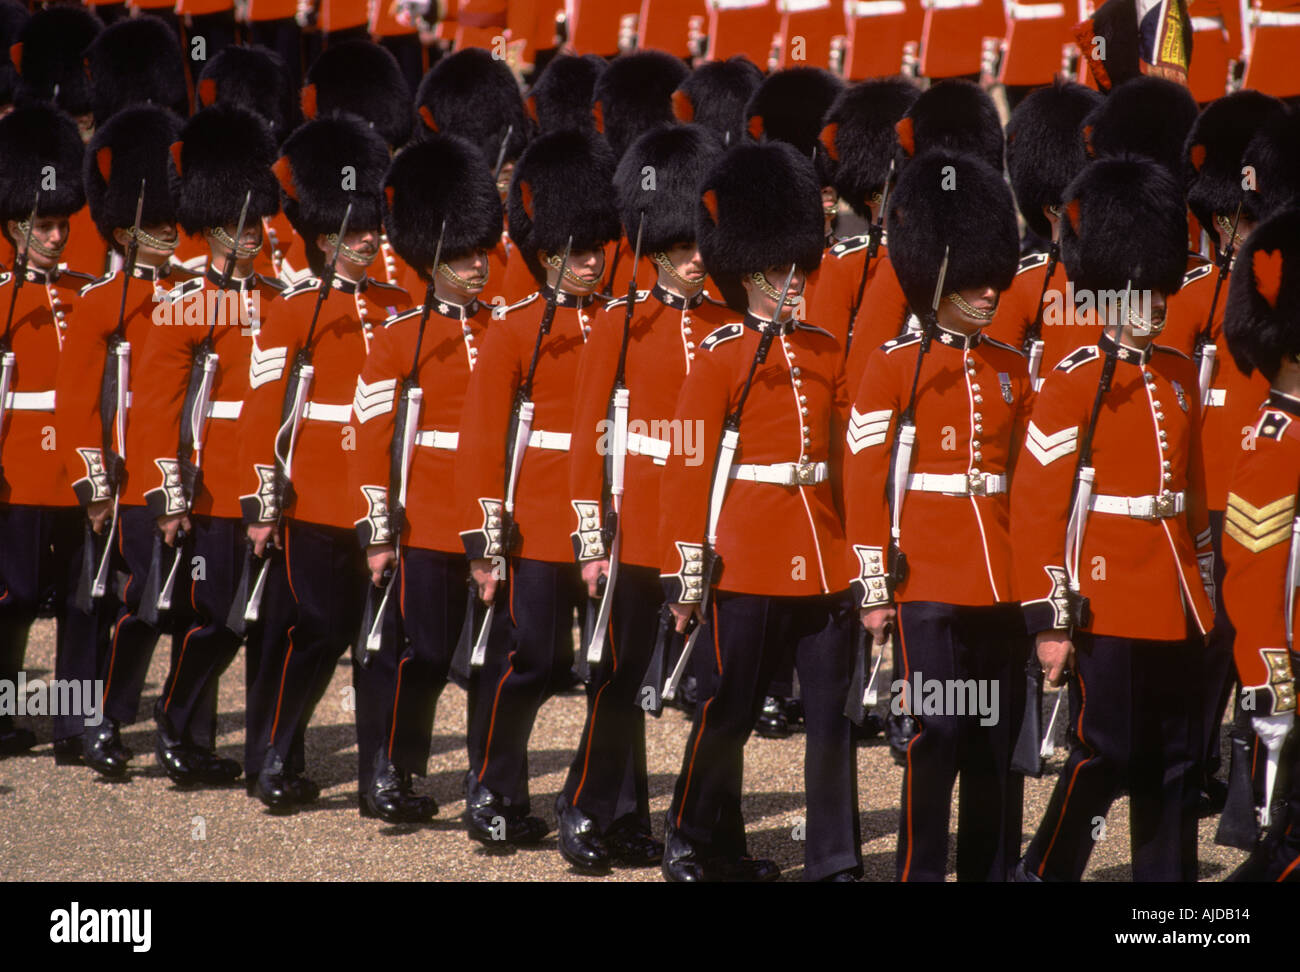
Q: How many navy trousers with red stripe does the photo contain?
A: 11